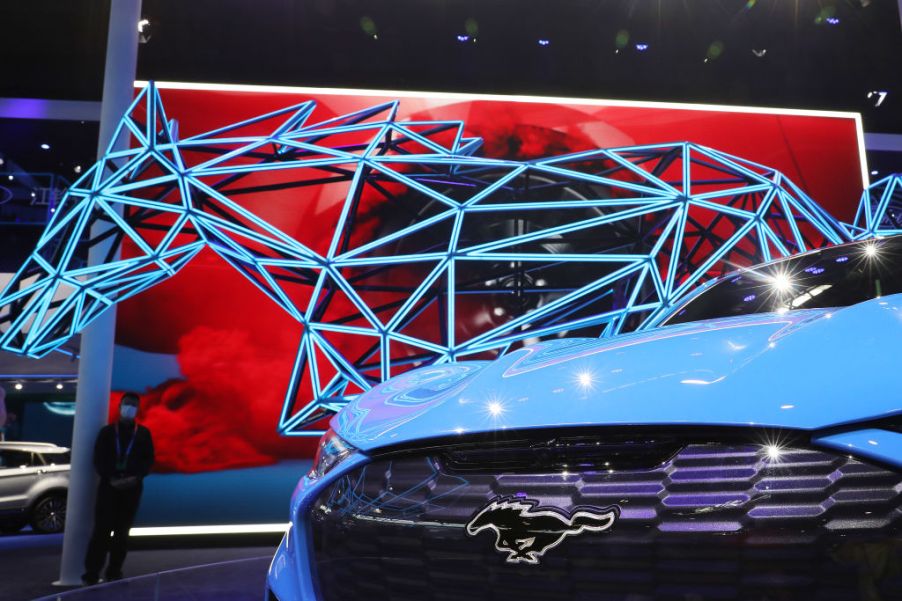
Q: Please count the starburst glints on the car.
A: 5